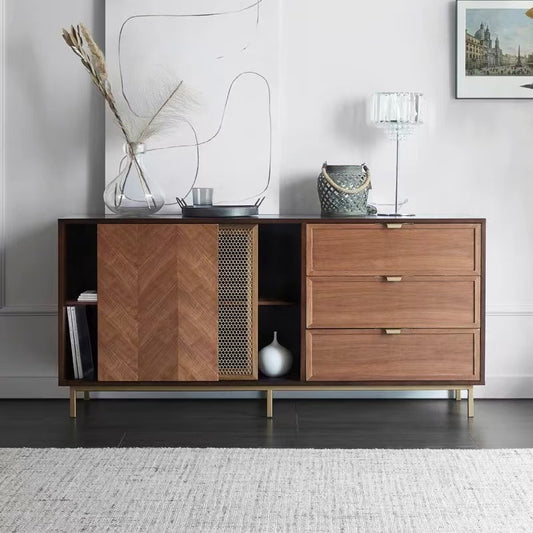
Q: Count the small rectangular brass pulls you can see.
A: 3